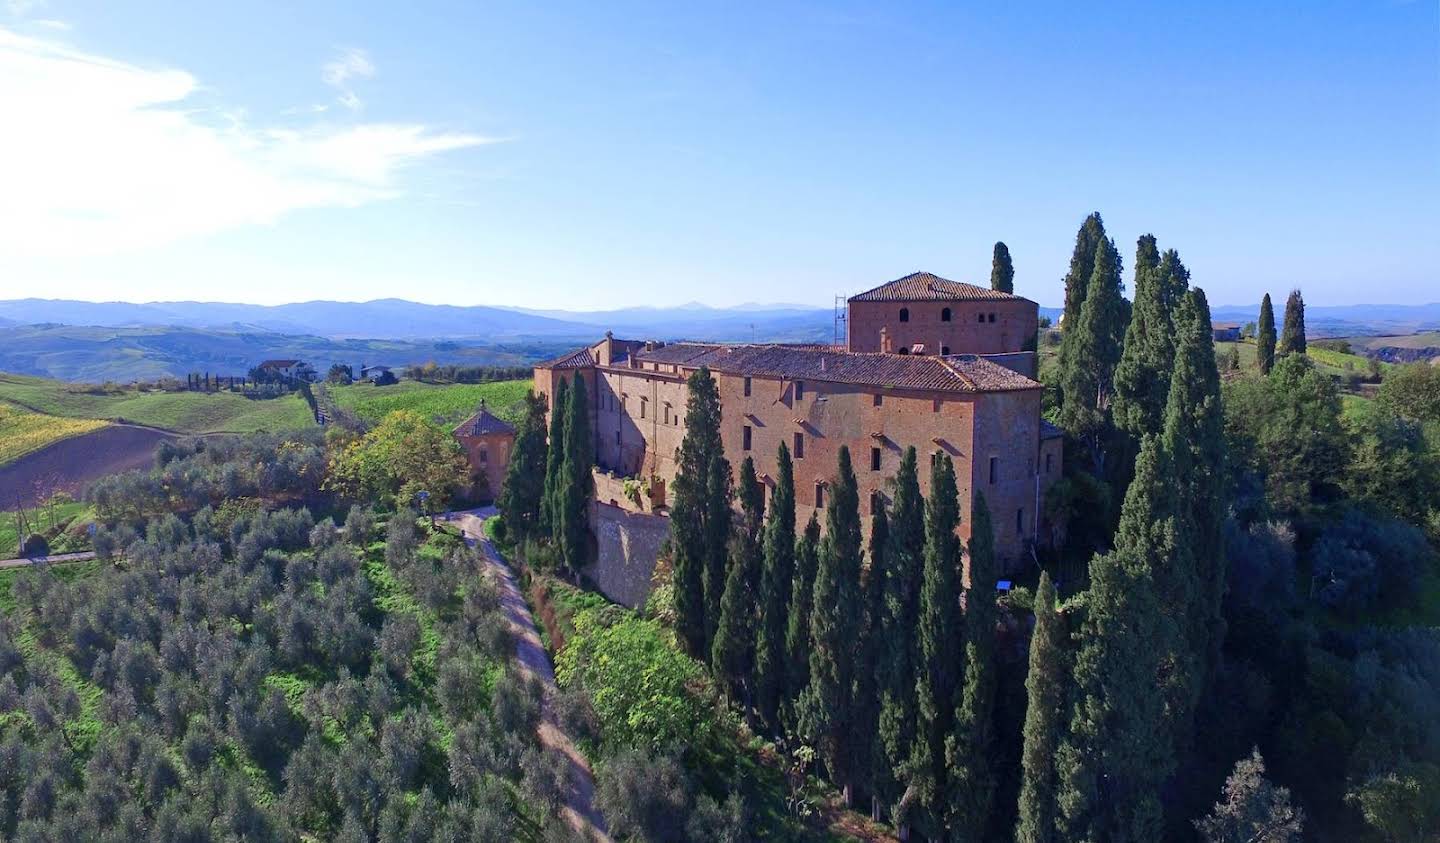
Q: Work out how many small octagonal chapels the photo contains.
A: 1